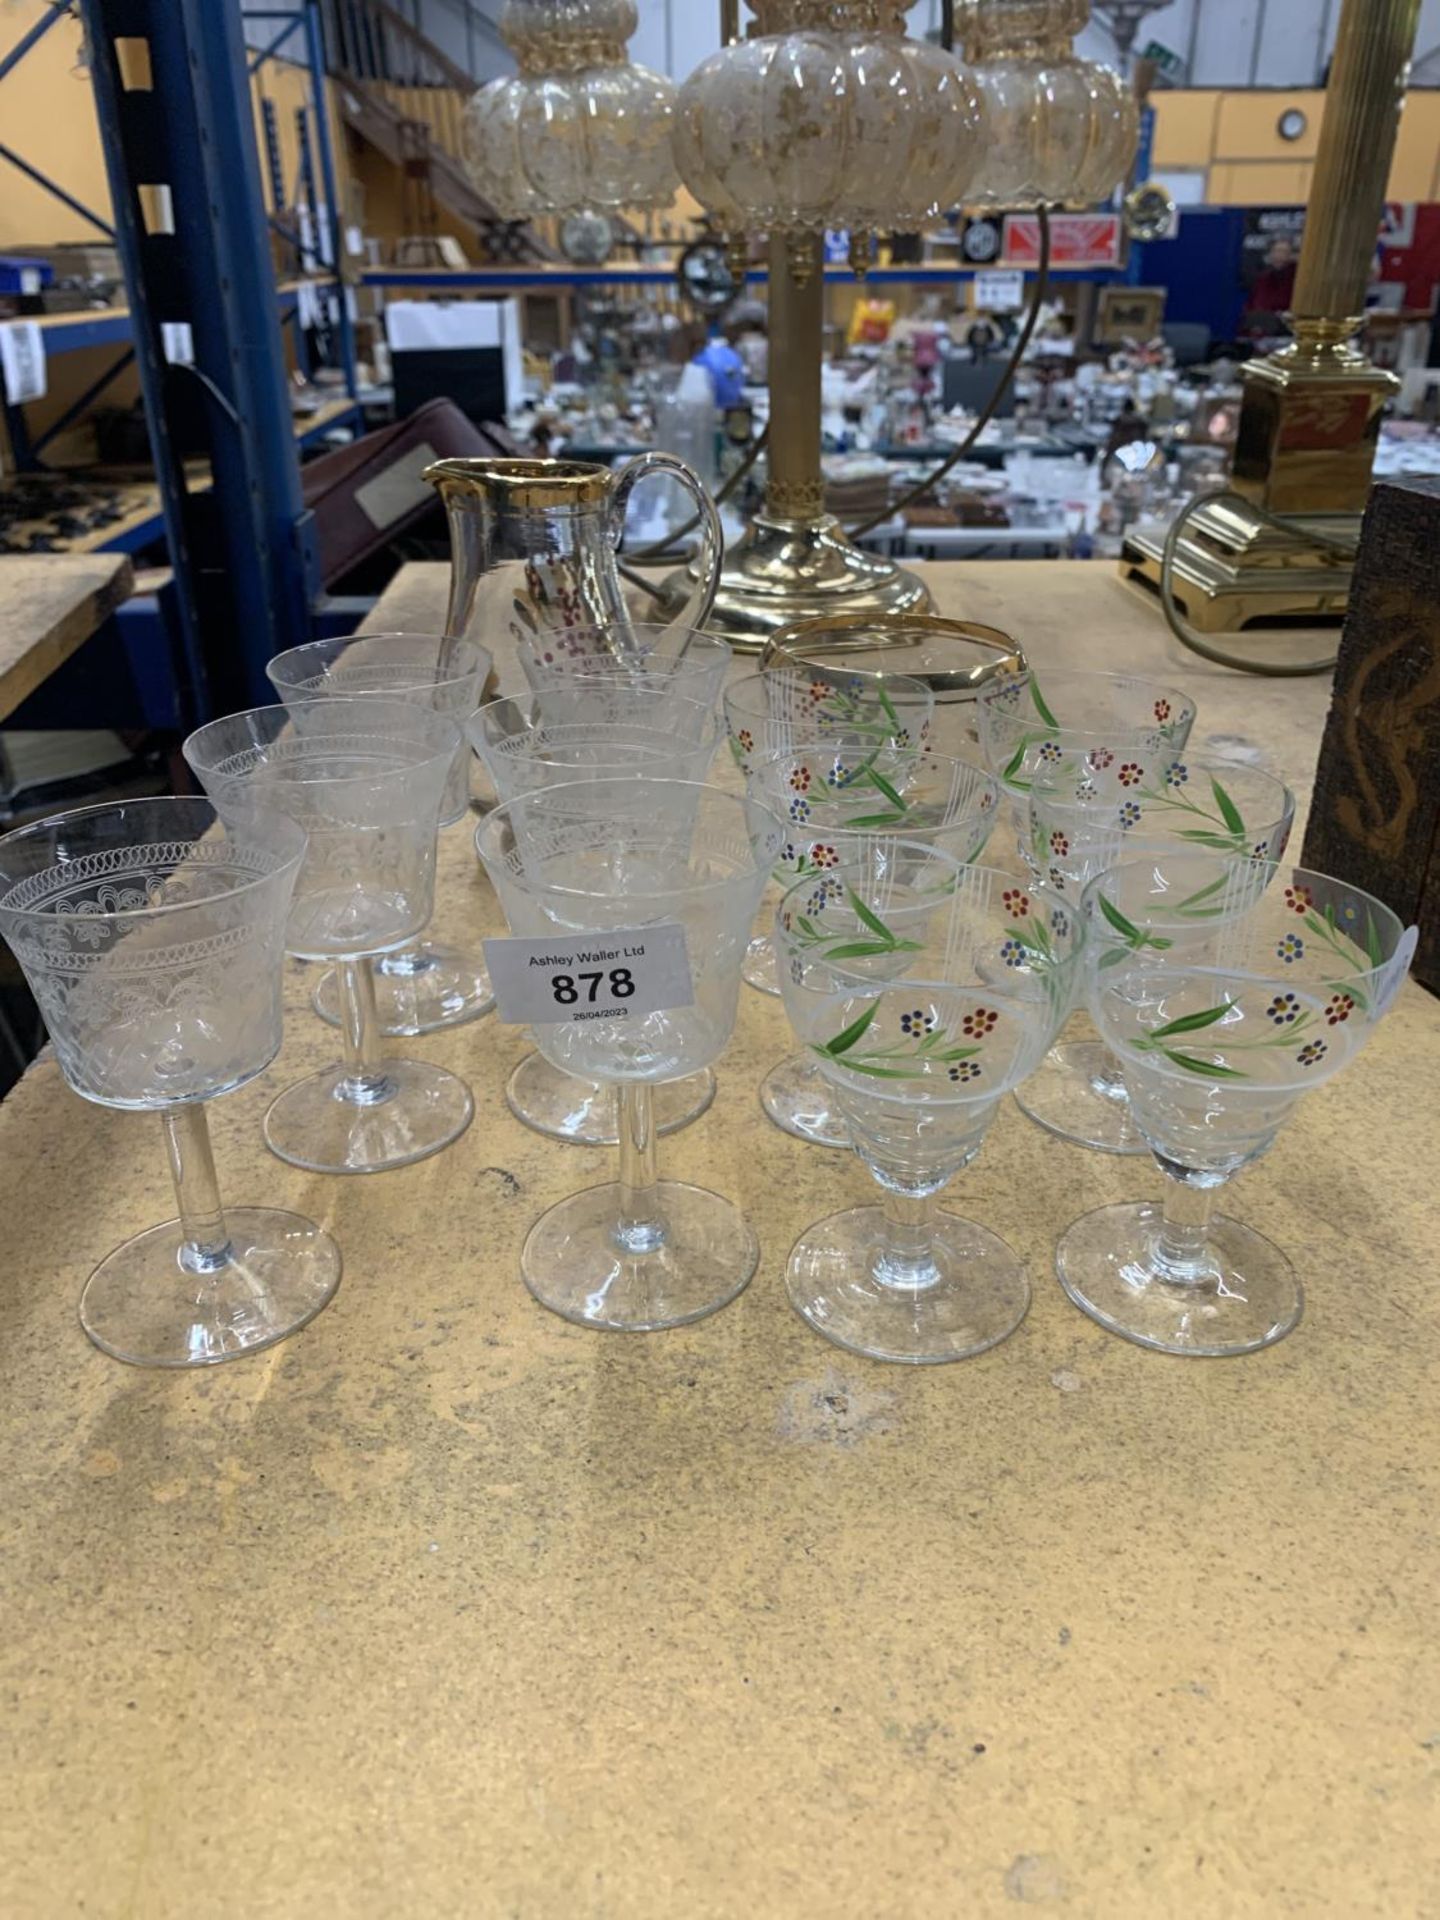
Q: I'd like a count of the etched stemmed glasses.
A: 6